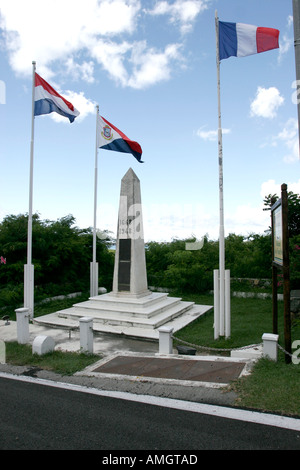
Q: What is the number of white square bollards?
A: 4